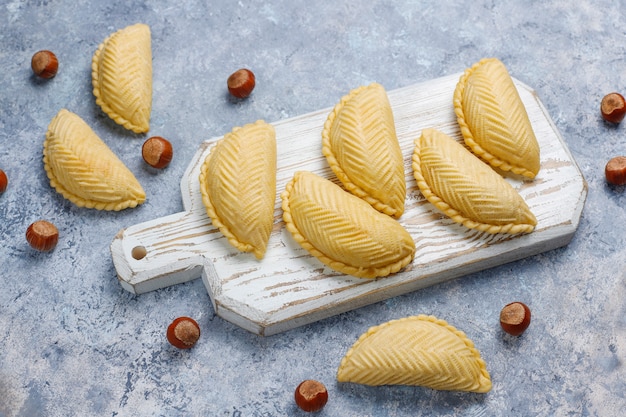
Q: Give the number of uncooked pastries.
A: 8